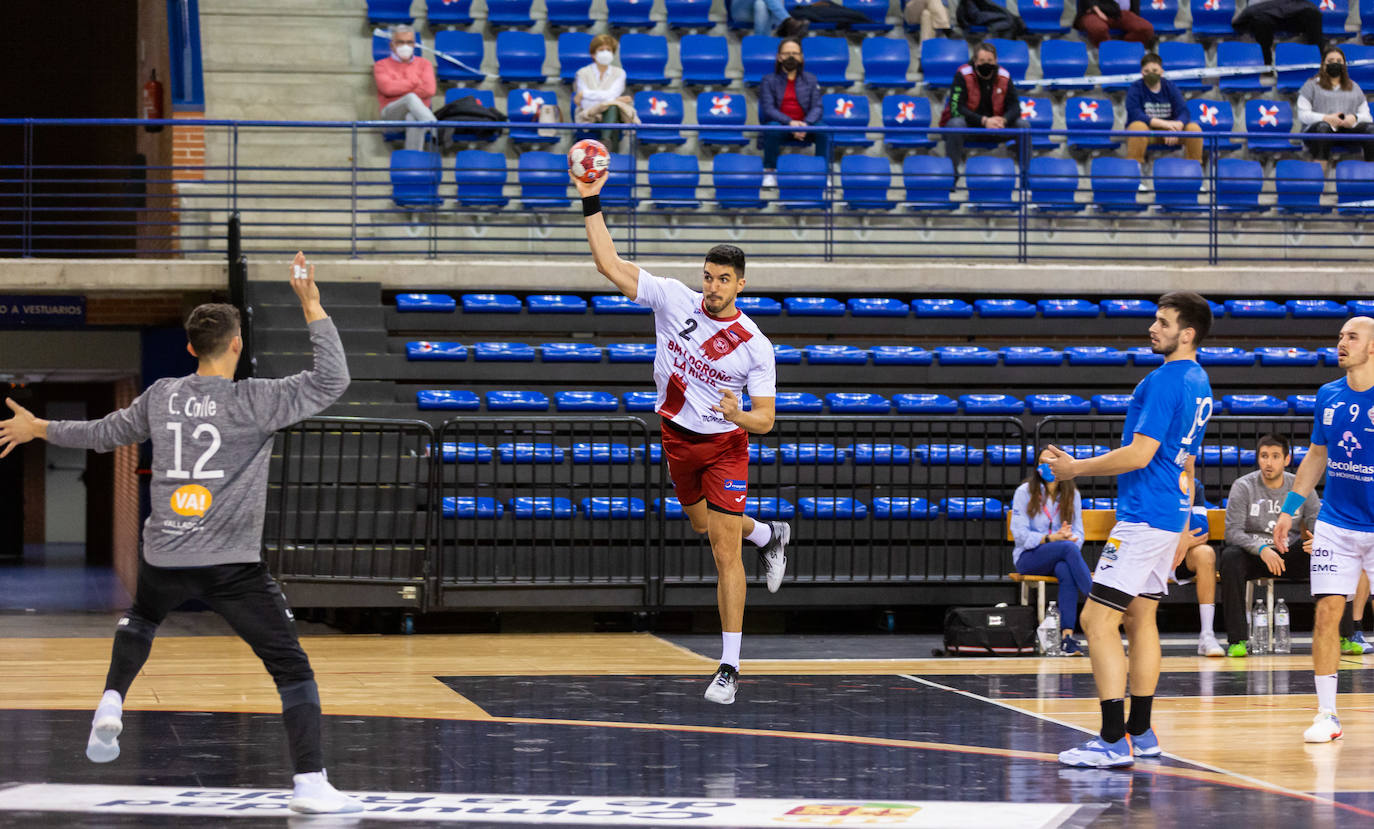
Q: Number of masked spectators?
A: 6